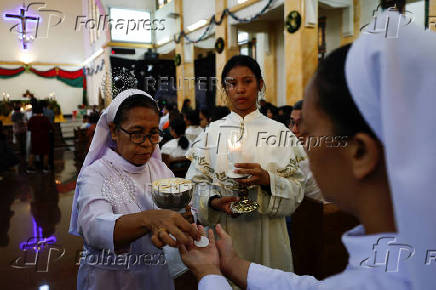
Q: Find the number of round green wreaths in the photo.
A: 3